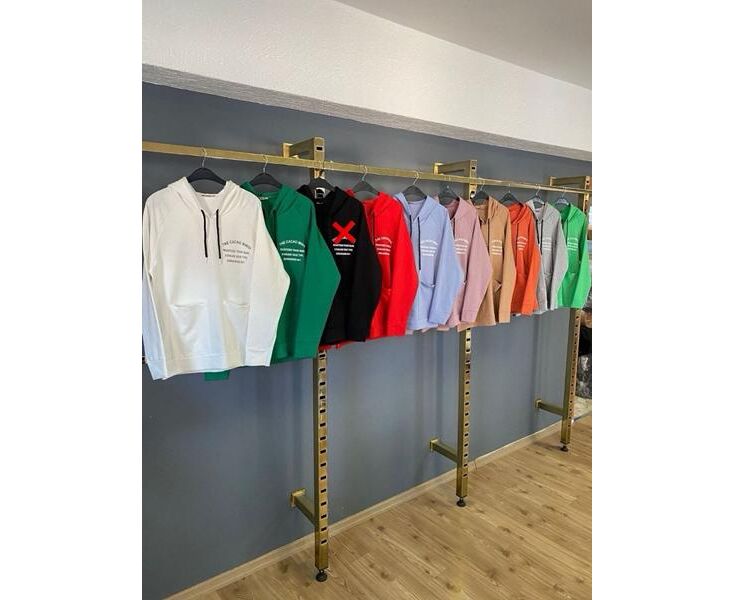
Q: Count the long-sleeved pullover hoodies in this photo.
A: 10